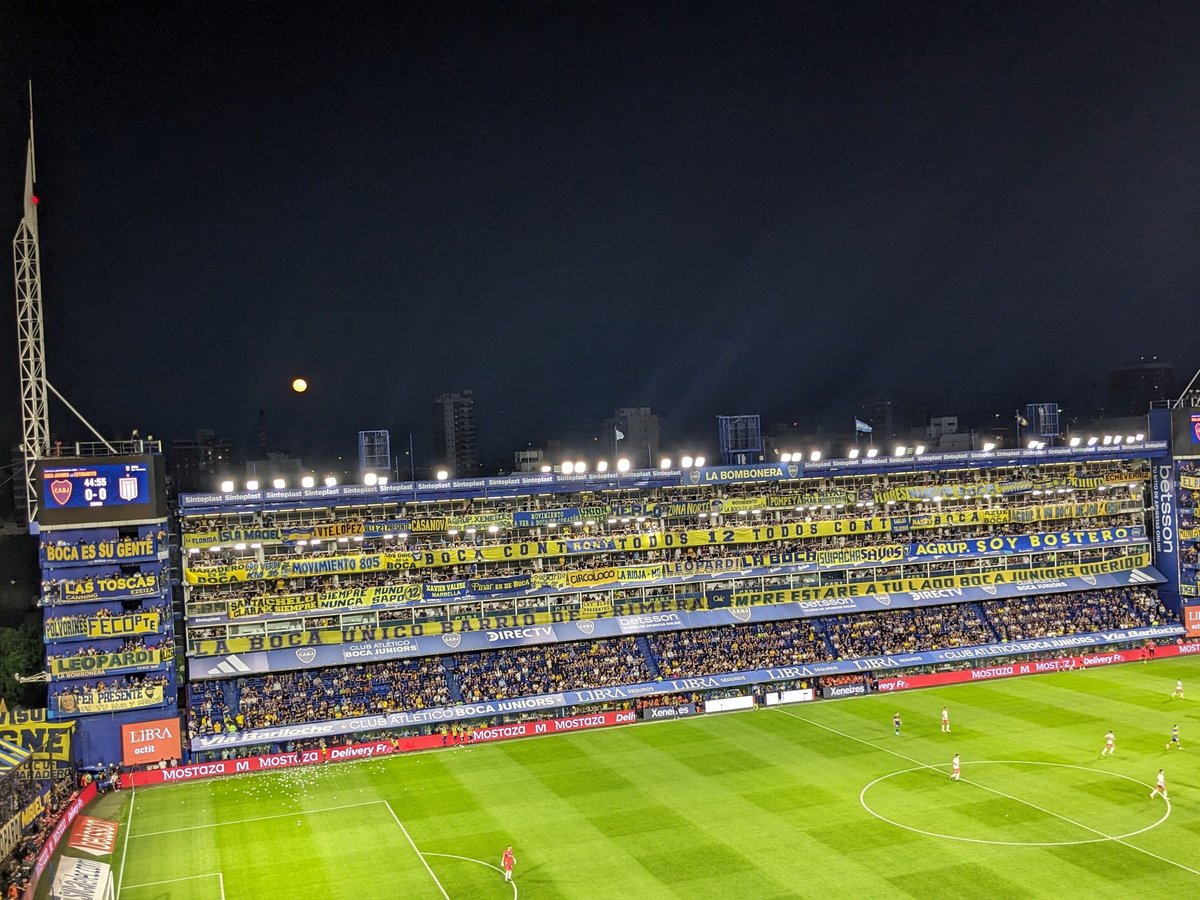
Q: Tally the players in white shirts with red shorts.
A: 5